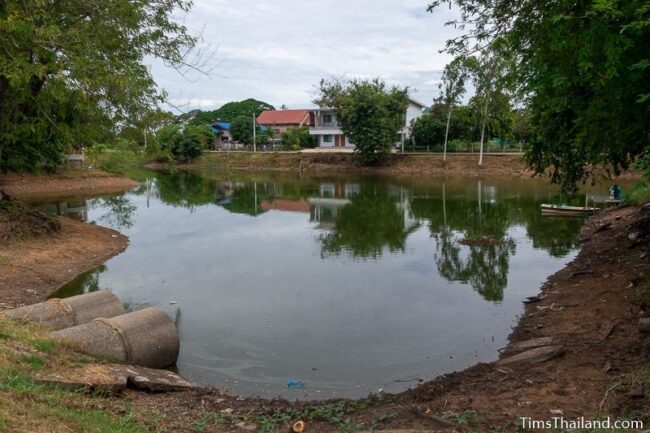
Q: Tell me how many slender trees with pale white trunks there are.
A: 2